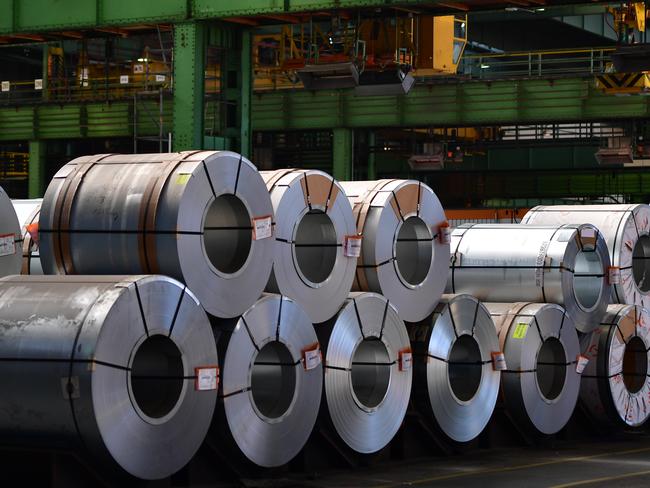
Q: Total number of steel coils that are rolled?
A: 13